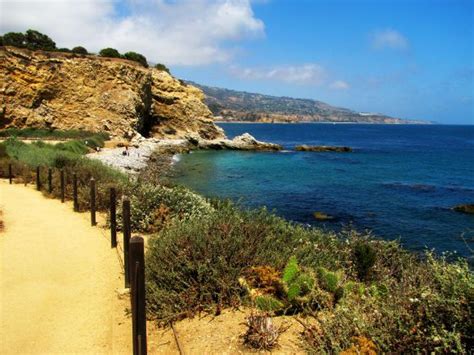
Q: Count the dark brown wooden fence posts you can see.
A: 9